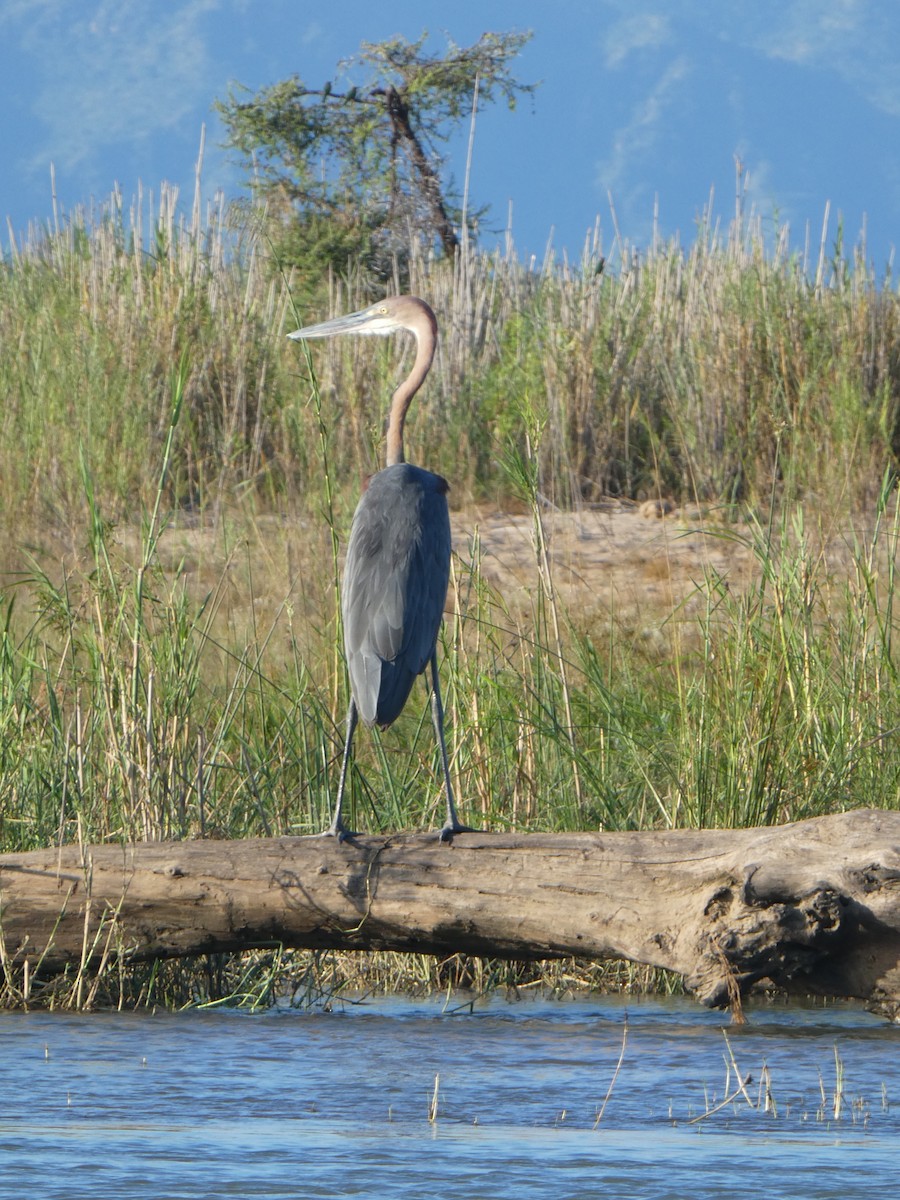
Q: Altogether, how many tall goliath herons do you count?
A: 1